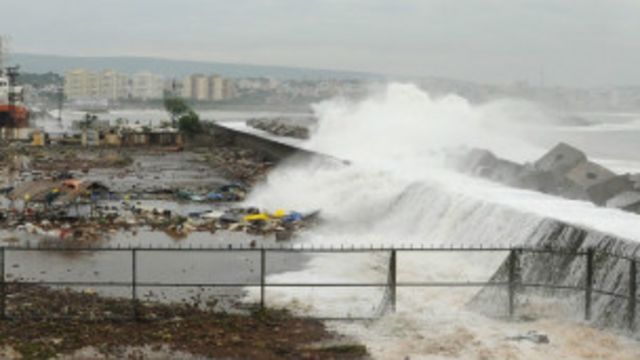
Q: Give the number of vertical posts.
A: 7